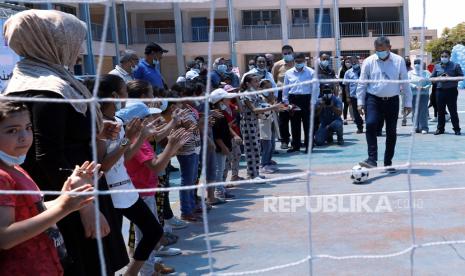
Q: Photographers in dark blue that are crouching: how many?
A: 1